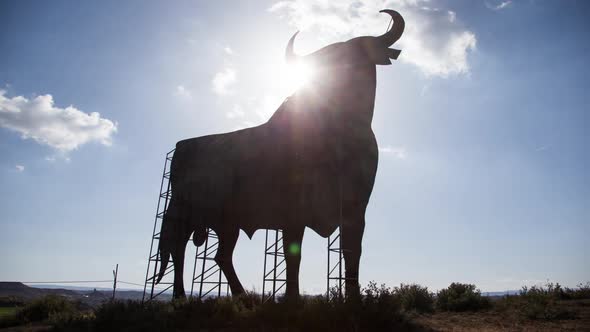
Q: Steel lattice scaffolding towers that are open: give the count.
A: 4